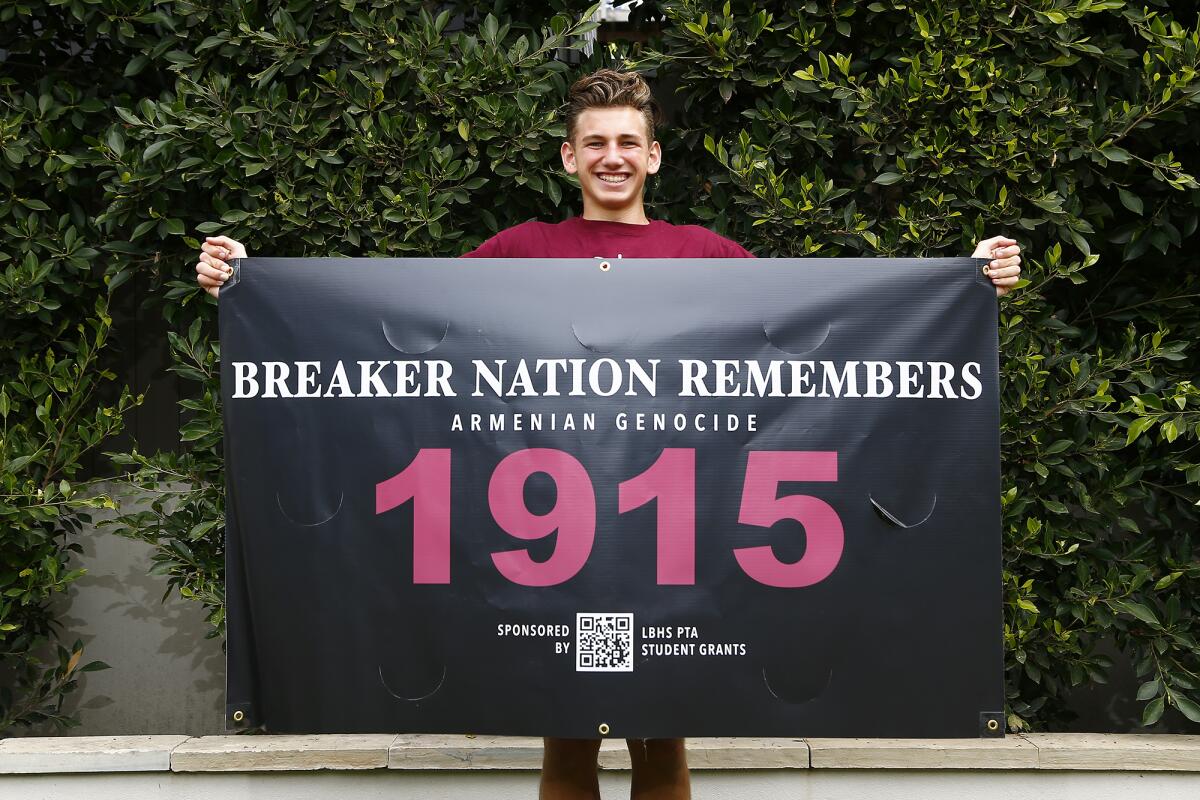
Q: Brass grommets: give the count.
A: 6